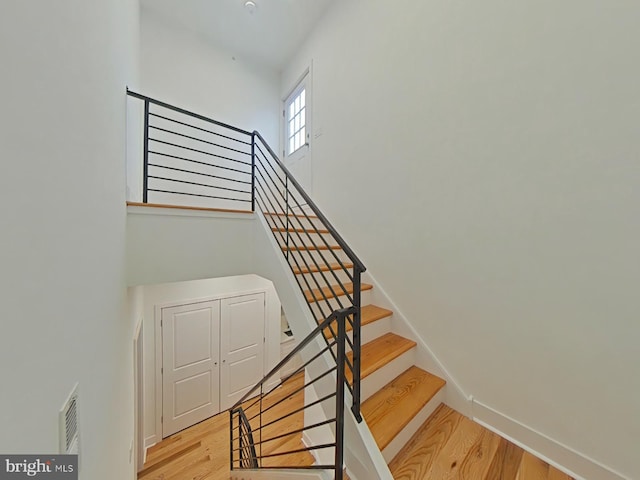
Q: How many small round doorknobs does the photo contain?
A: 2